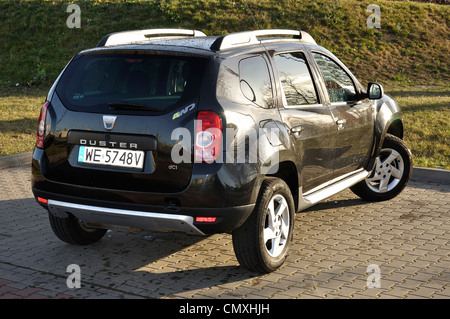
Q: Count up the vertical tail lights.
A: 2